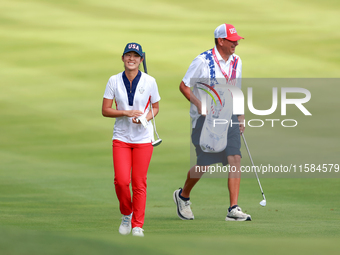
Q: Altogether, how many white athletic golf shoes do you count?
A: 4